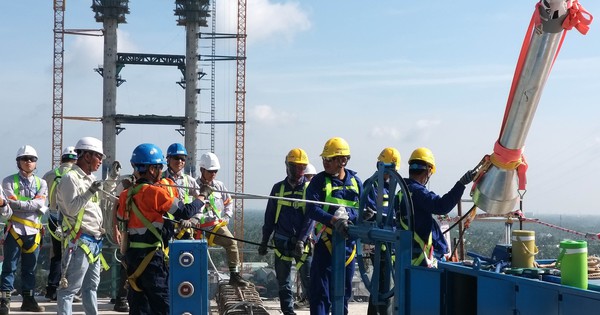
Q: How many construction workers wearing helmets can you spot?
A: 11